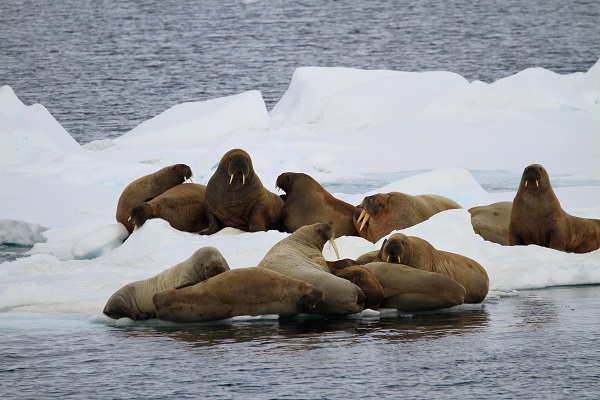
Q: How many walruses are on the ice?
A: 13